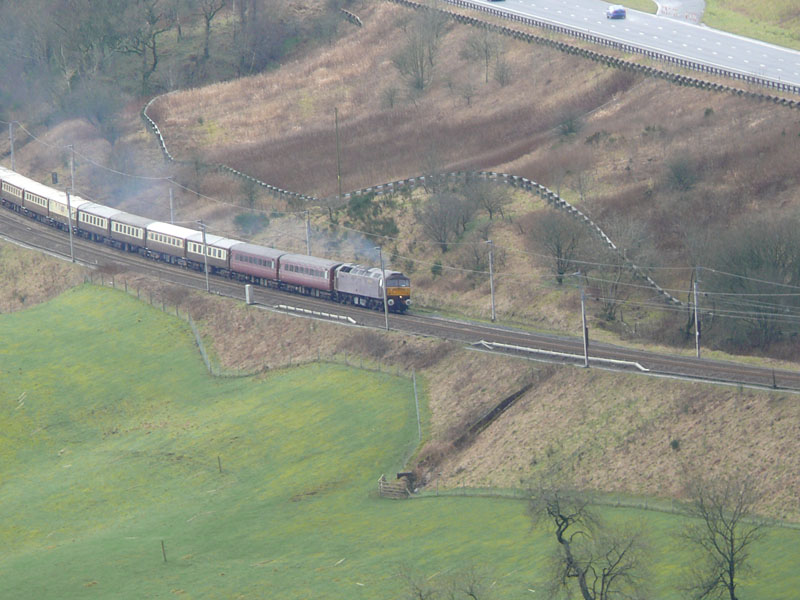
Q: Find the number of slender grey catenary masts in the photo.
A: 10